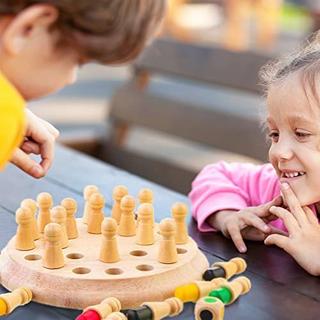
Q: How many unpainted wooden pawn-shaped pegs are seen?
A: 15